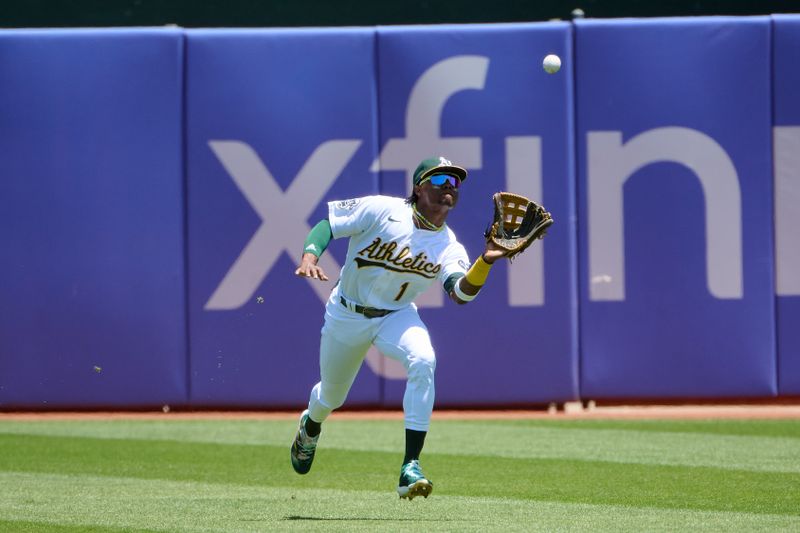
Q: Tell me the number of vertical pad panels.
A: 5